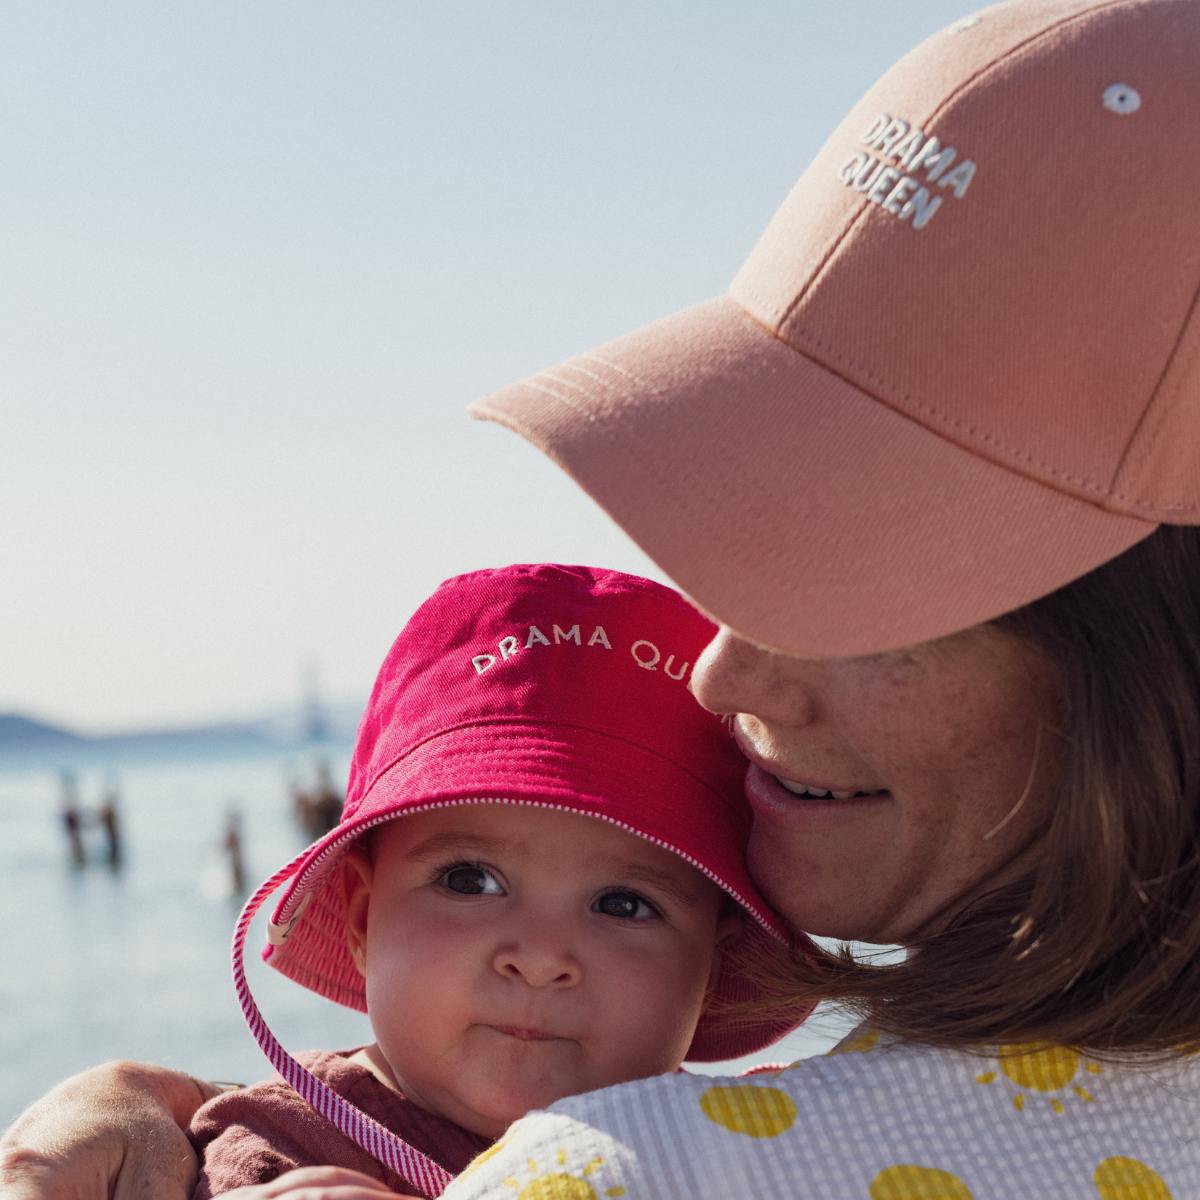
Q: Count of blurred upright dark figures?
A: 4